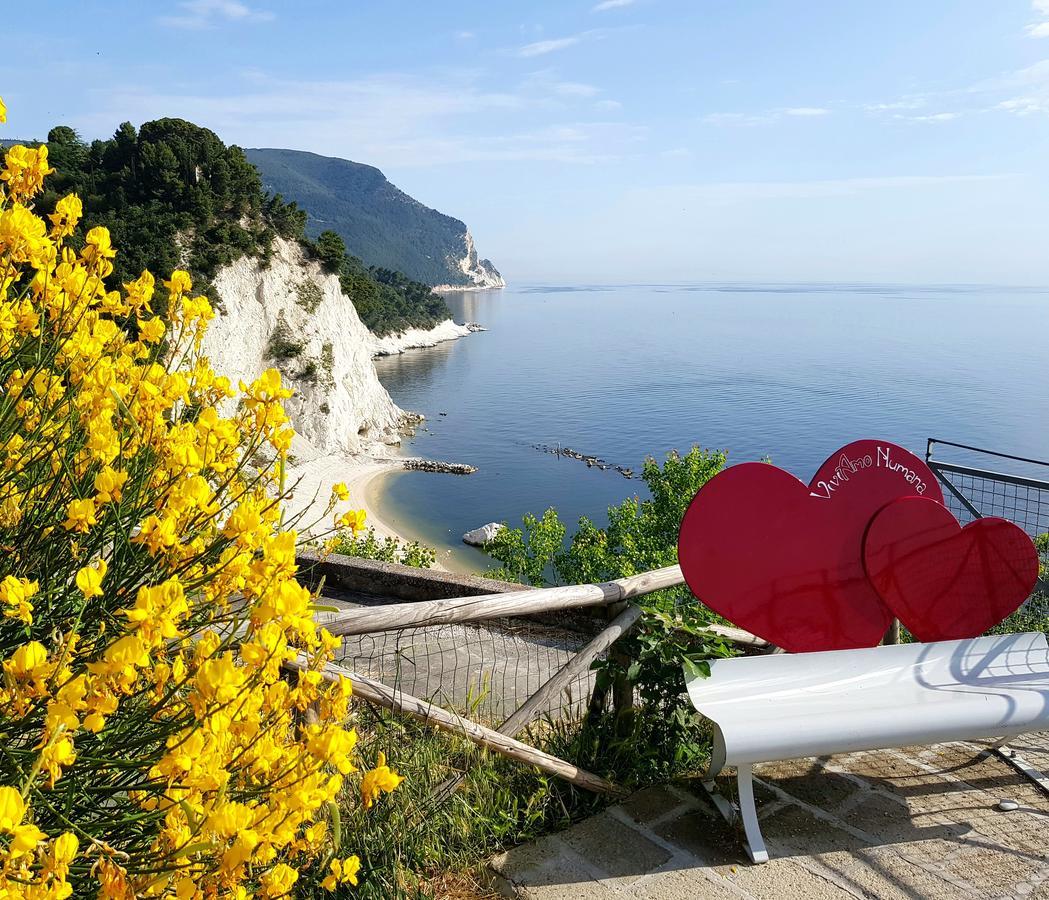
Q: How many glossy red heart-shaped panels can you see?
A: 2